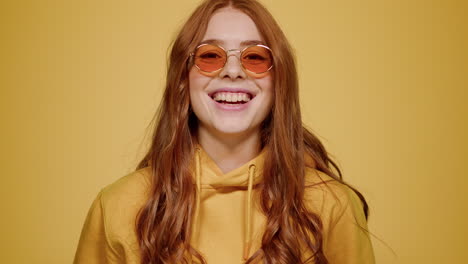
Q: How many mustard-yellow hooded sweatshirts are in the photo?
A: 1